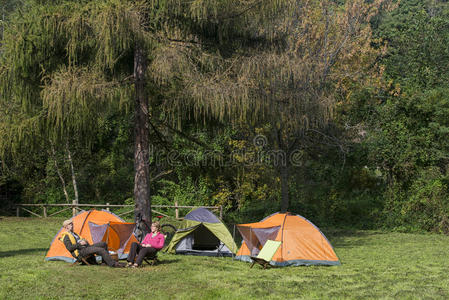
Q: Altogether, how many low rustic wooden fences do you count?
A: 1